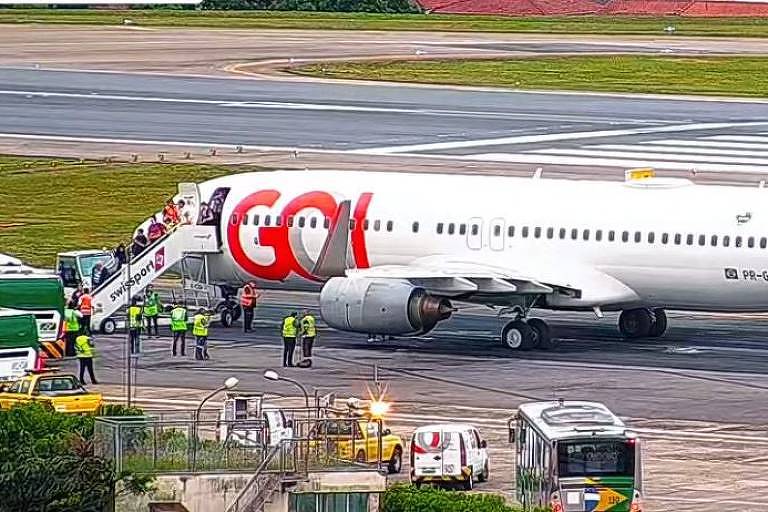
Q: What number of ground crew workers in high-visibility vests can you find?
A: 10